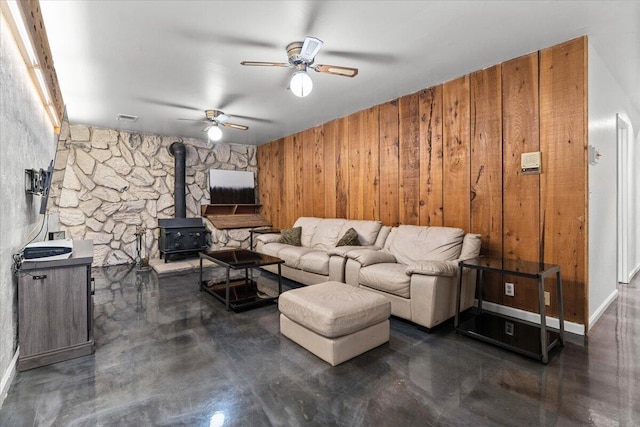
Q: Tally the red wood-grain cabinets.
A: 0